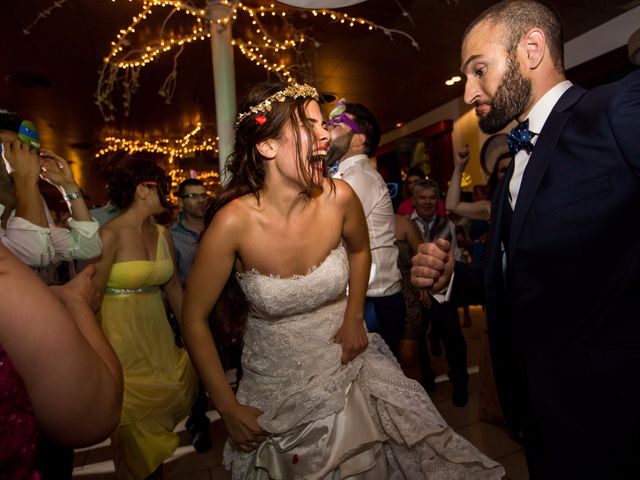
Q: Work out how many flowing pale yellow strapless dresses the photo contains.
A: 1